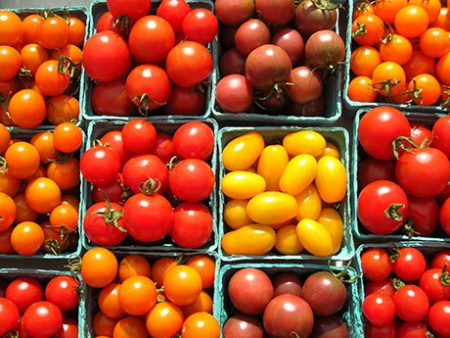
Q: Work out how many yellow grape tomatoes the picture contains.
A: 14